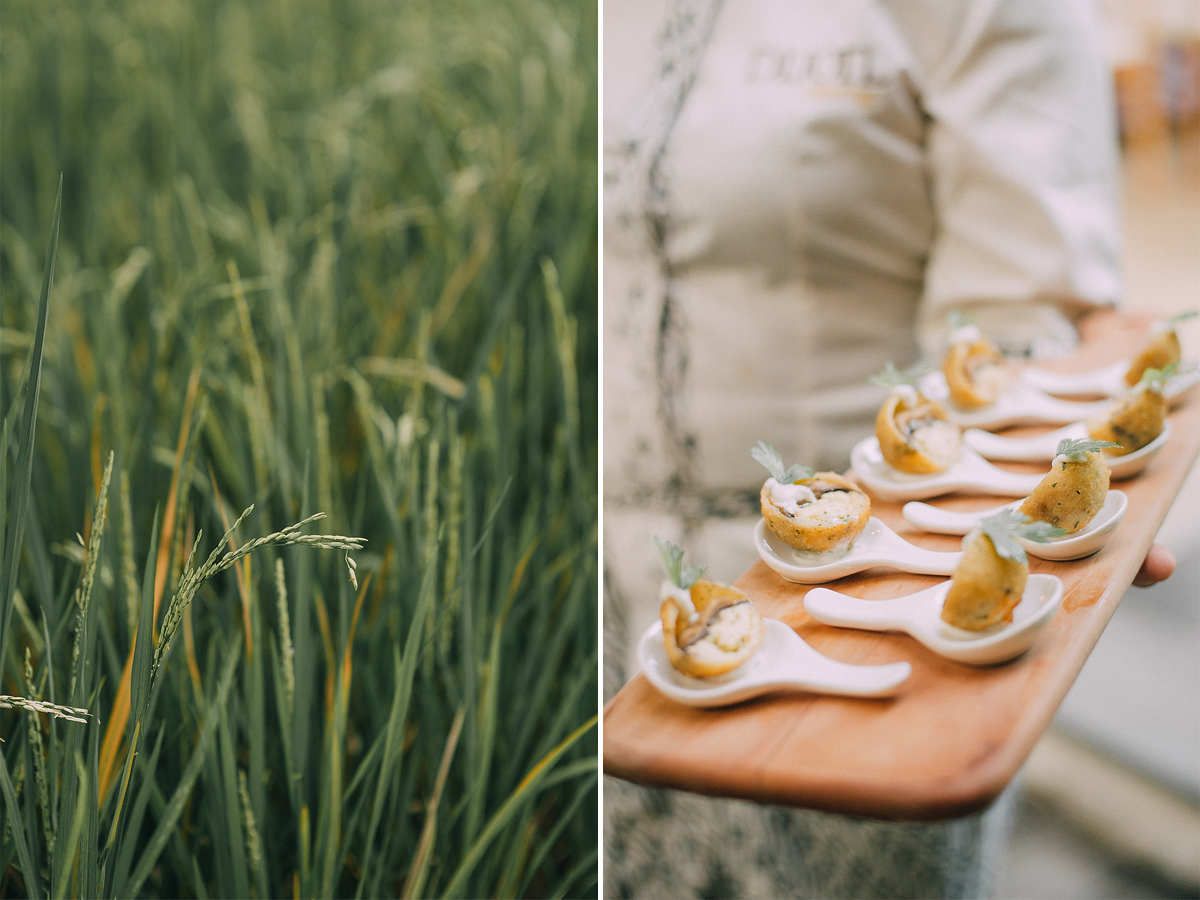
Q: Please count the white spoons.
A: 8